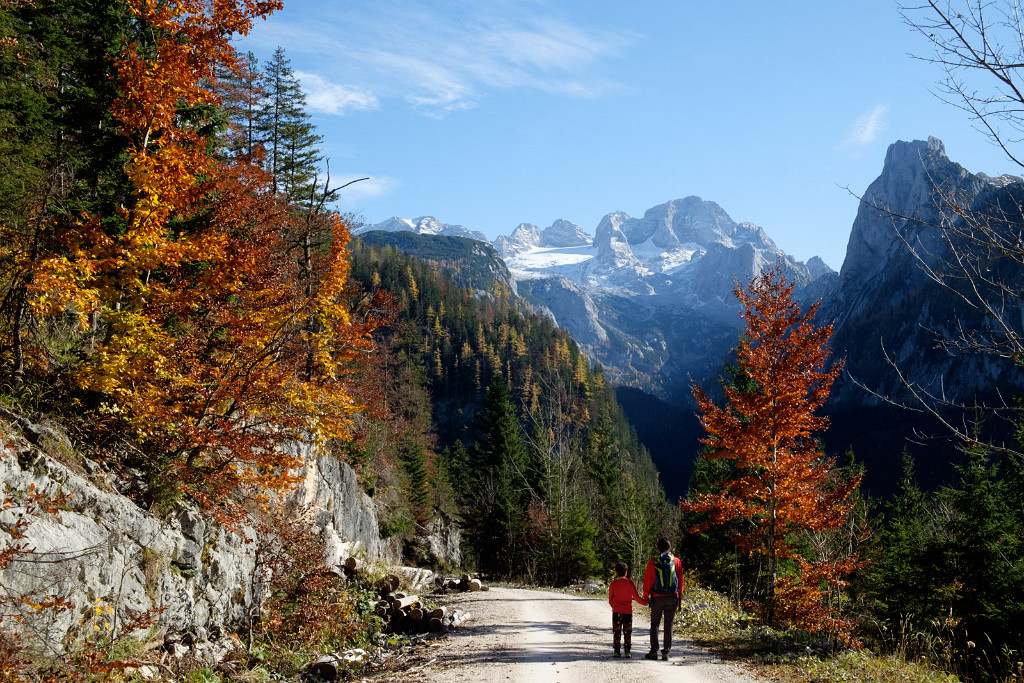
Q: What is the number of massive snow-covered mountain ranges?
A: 1